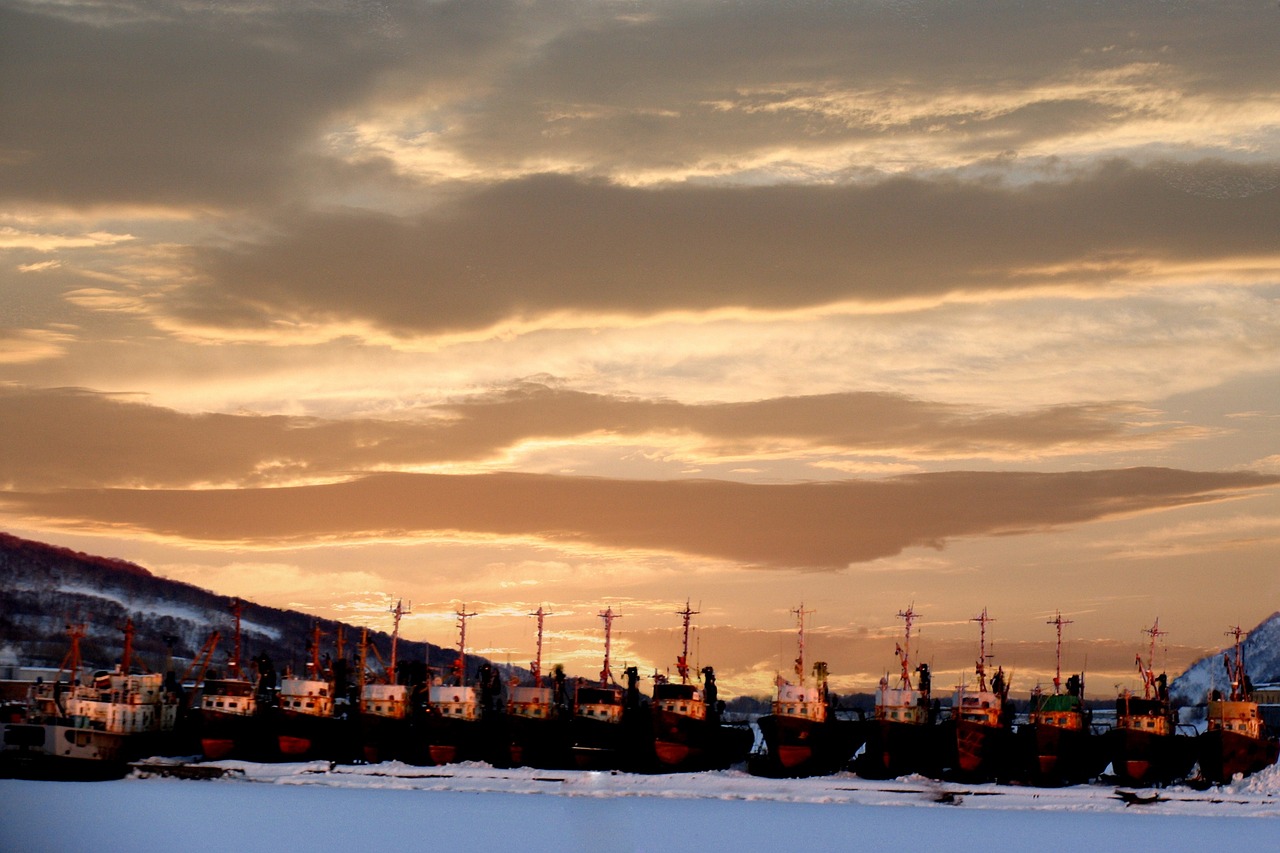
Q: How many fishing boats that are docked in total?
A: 14